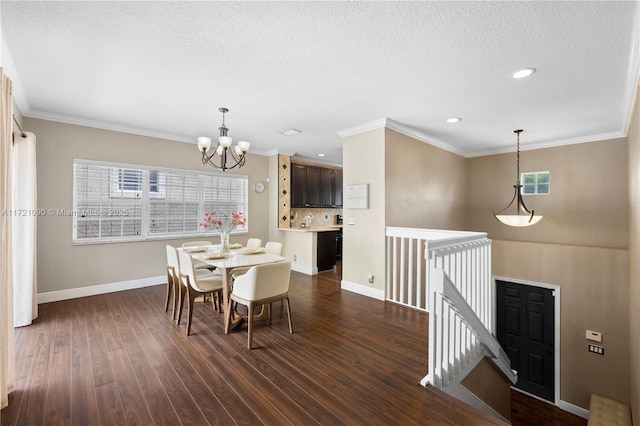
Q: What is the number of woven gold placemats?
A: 4